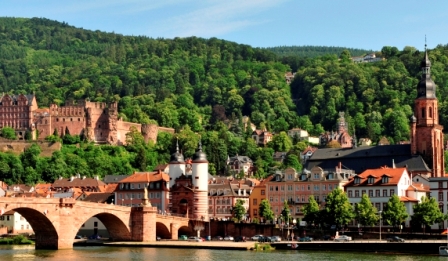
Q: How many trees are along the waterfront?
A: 8